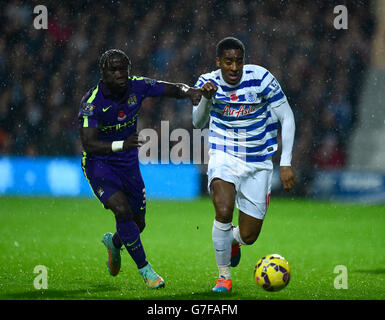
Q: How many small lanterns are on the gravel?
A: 0